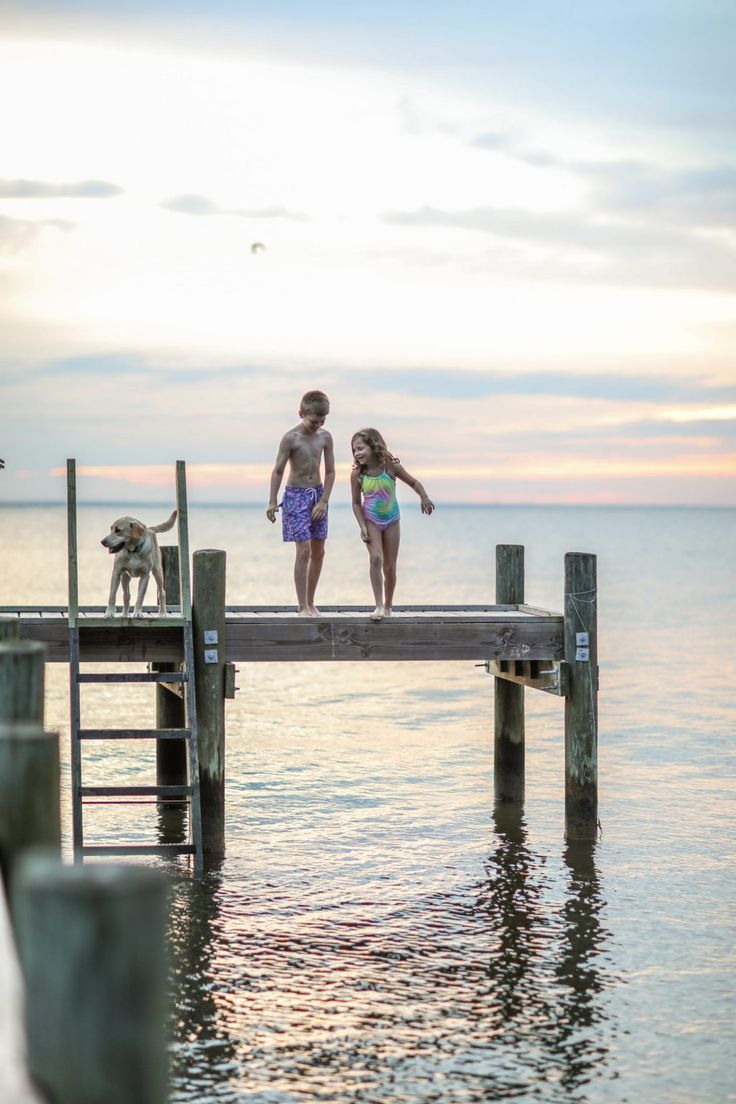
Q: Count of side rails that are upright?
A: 2